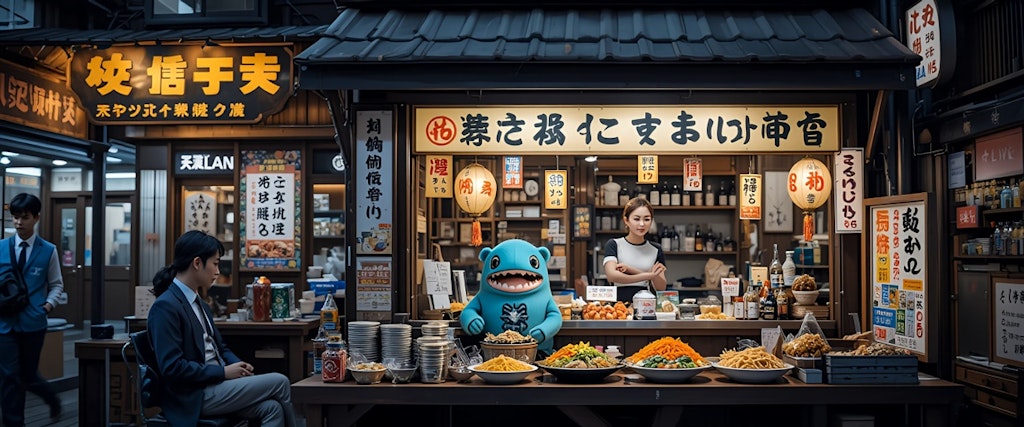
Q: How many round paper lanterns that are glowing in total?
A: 2